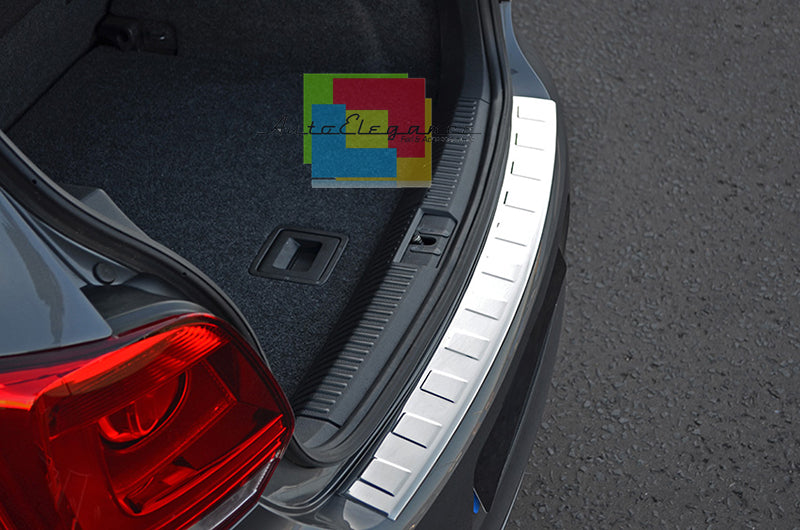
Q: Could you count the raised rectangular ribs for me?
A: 11